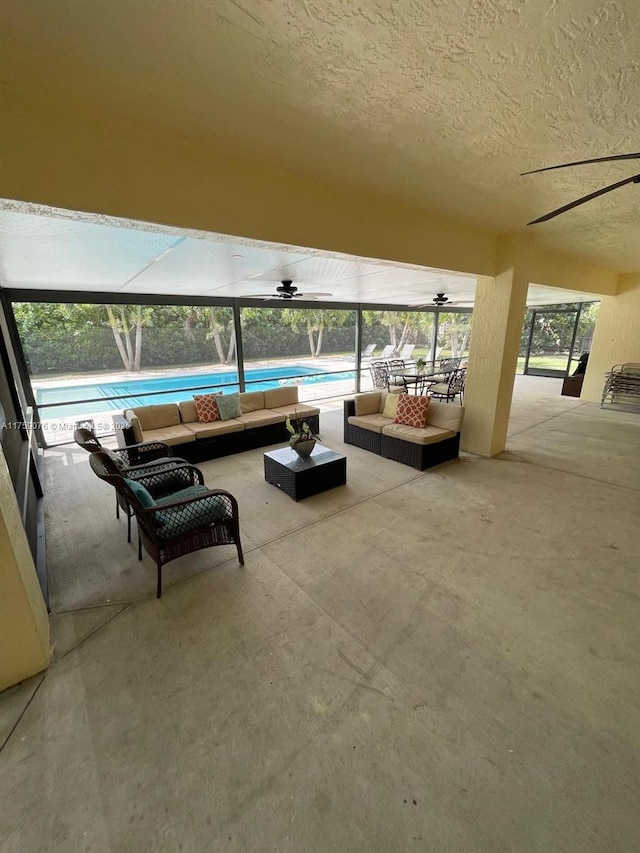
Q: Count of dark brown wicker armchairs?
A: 2